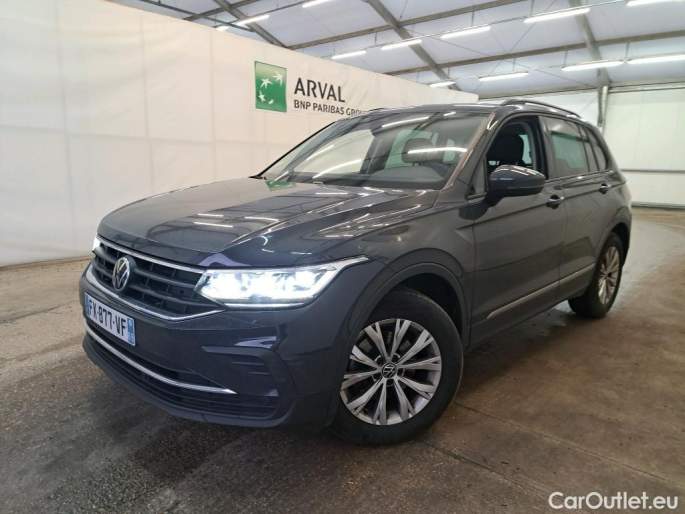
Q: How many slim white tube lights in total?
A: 12